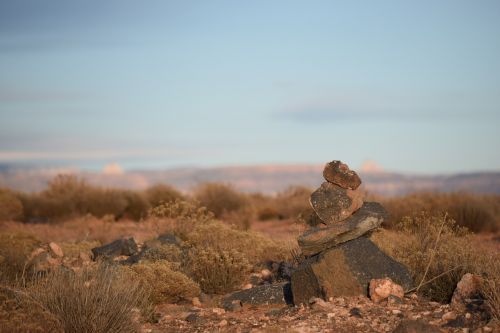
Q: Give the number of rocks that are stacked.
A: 4